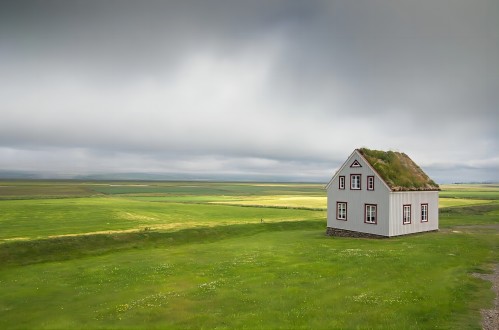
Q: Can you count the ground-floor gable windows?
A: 2